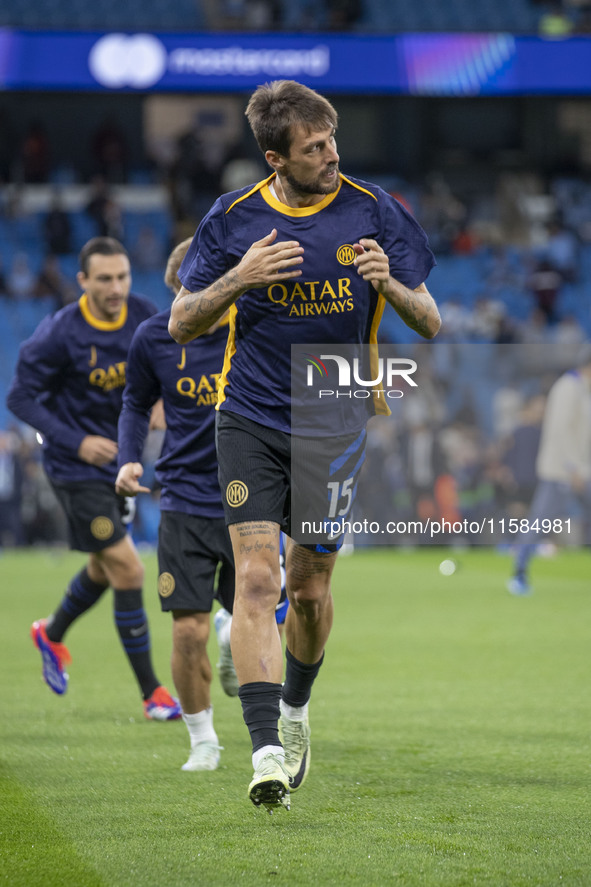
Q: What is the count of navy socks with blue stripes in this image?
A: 2